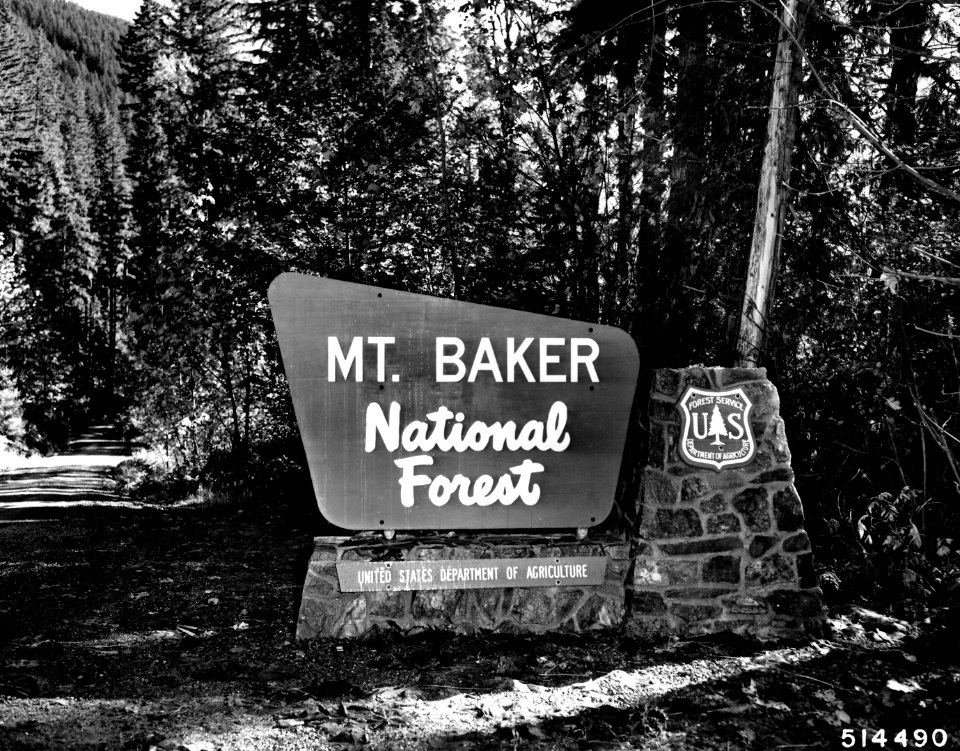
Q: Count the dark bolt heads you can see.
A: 13